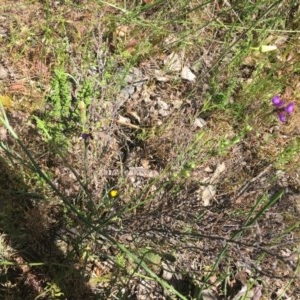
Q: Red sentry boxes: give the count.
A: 0